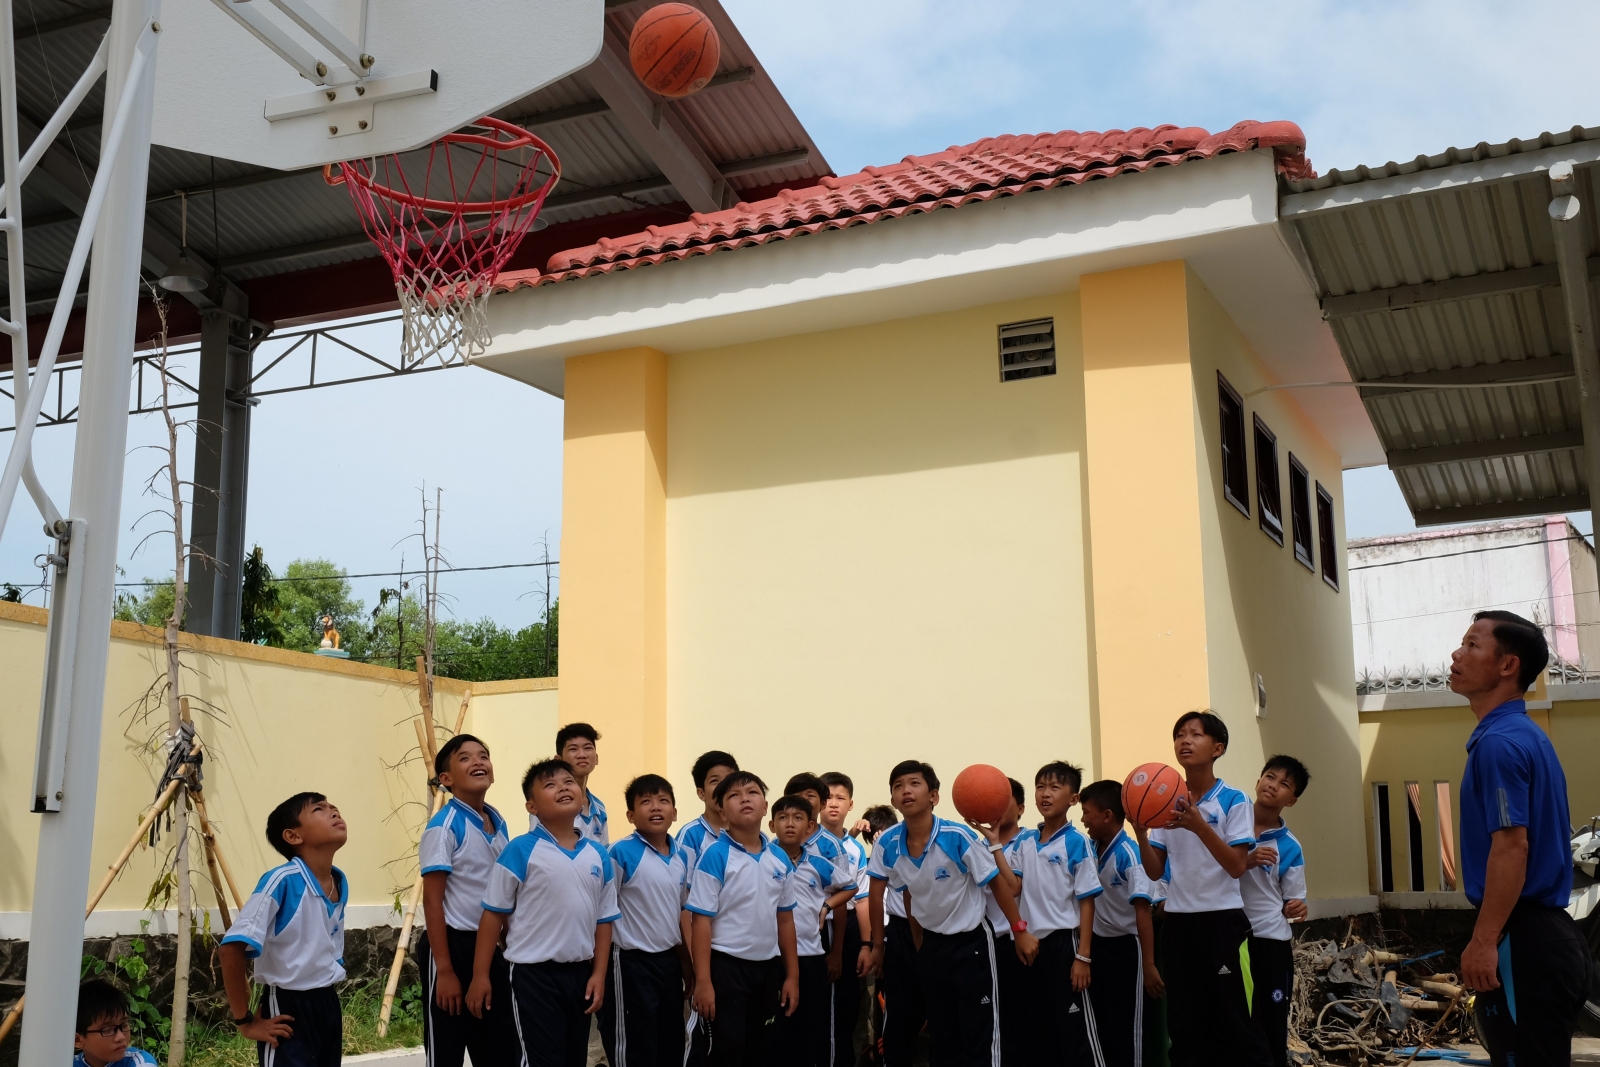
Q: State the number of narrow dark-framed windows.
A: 4